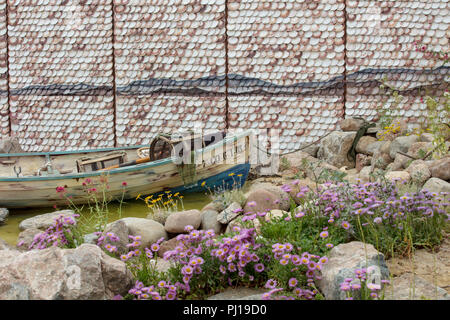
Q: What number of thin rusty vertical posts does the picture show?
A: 4